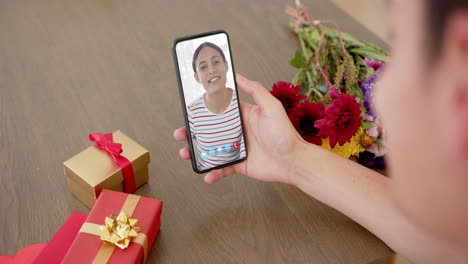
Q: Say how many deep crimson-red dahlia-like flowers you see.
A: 3